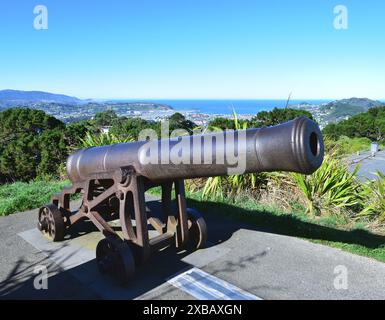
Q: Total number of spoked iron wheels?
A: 3